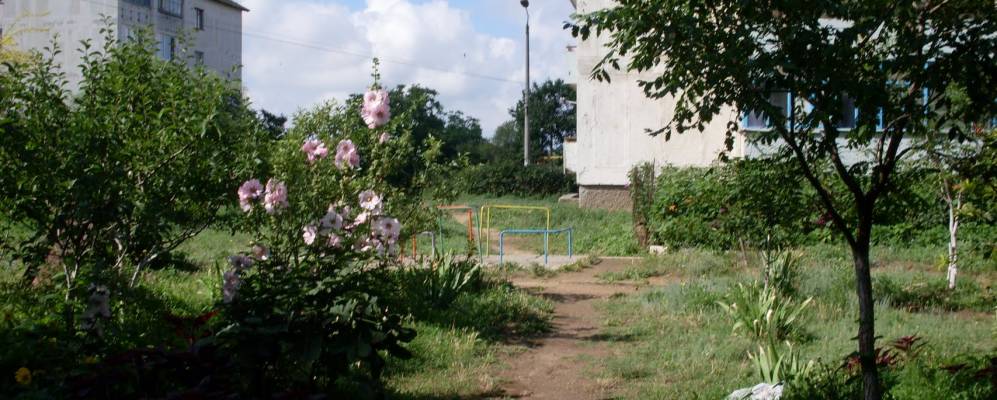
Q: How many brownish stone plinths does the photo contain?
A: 1